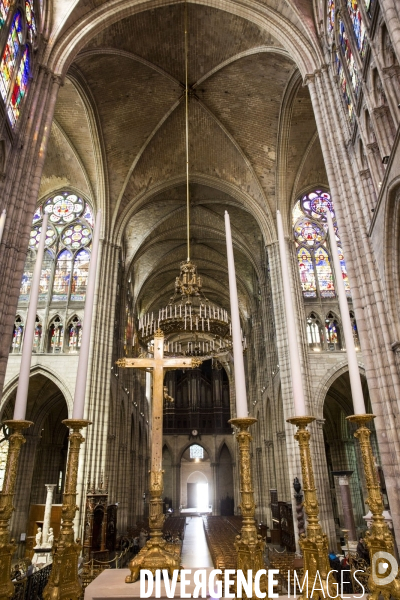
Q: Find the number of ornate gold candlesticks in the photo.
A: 5